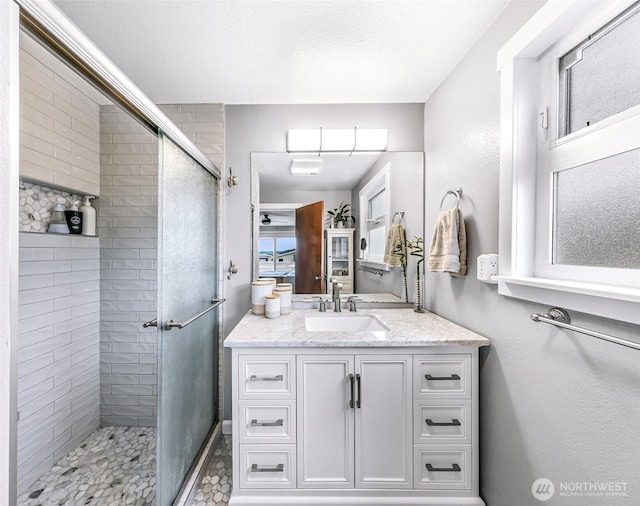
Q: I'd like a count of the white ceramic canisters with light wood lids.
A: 3